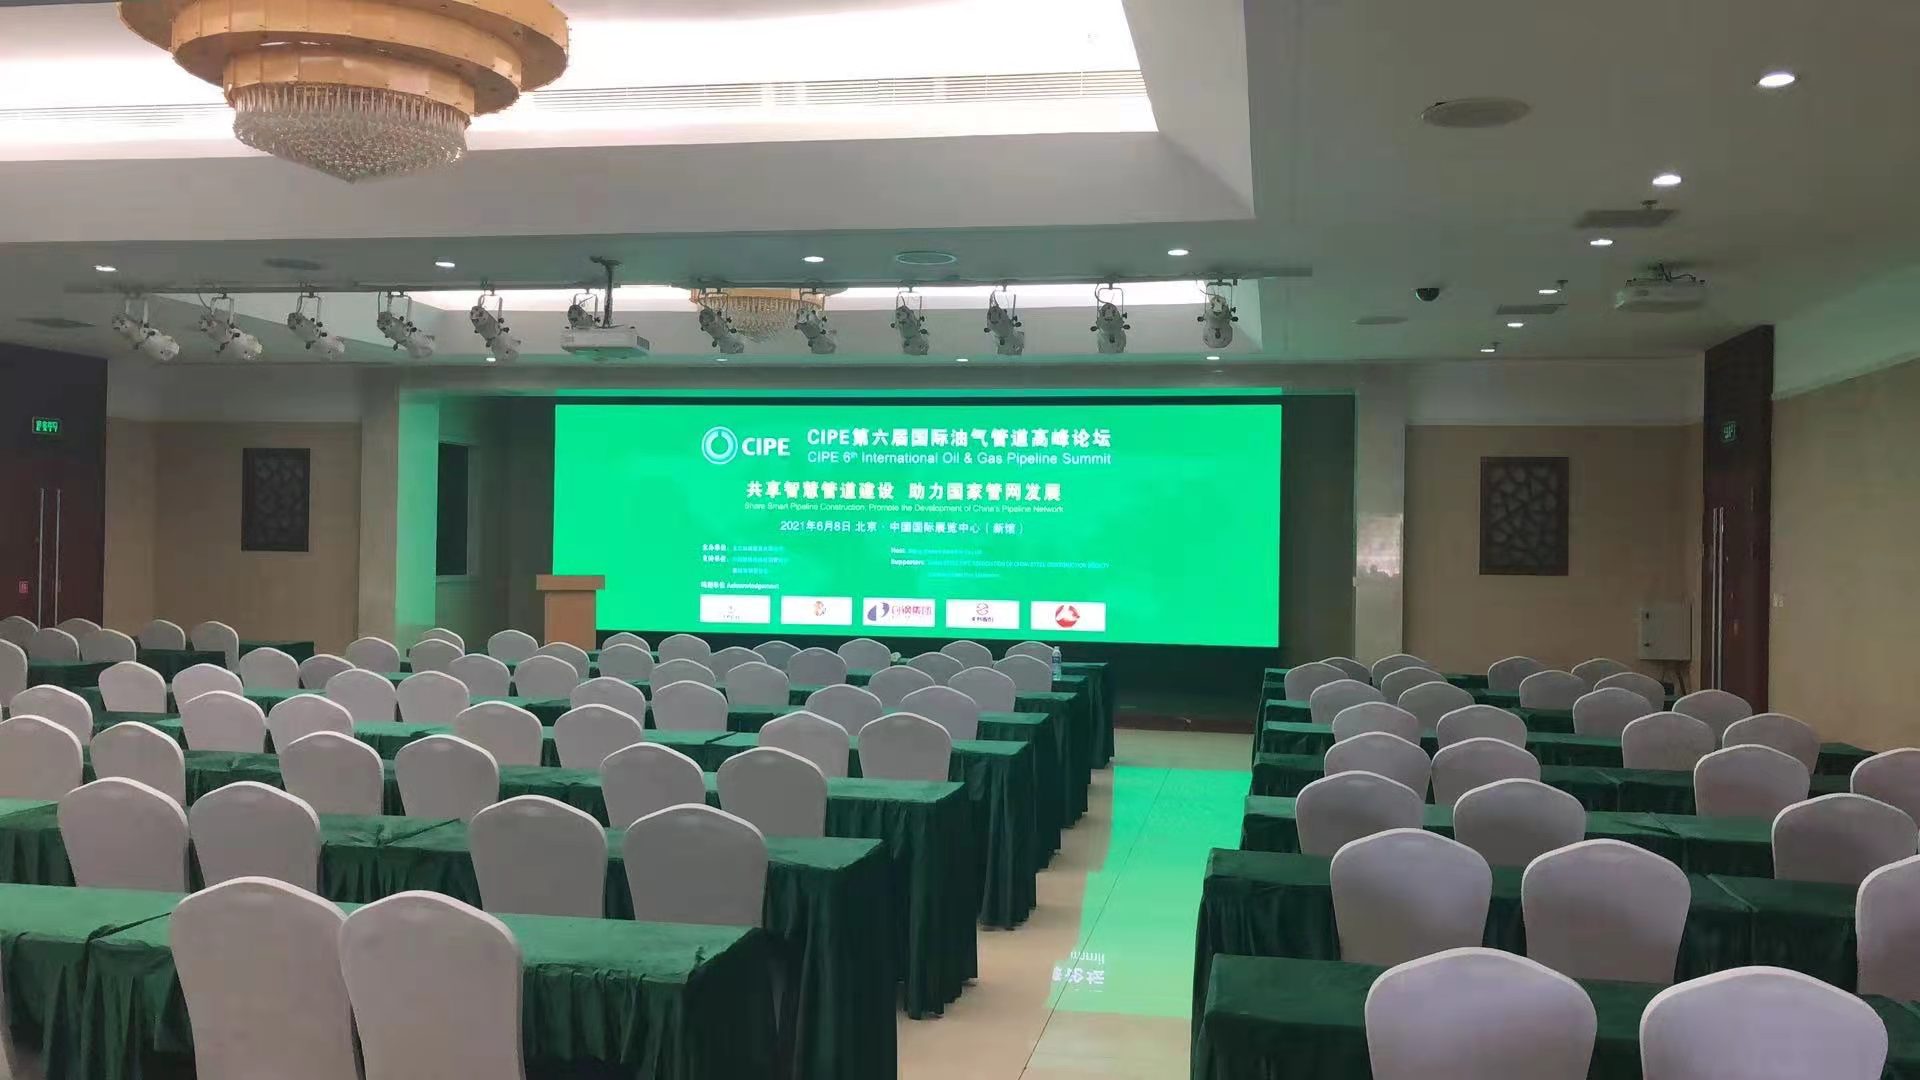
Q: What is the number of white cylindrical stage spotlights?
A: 12